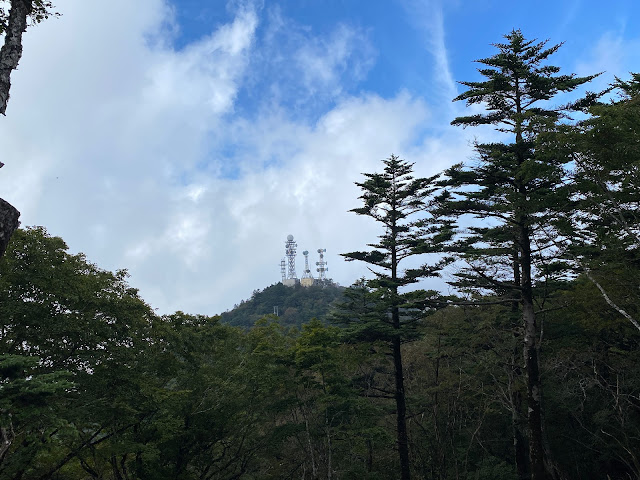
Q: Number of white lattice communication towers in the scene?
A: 4